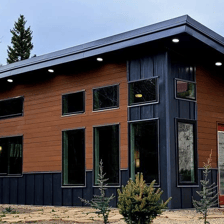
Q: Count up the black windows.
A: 10